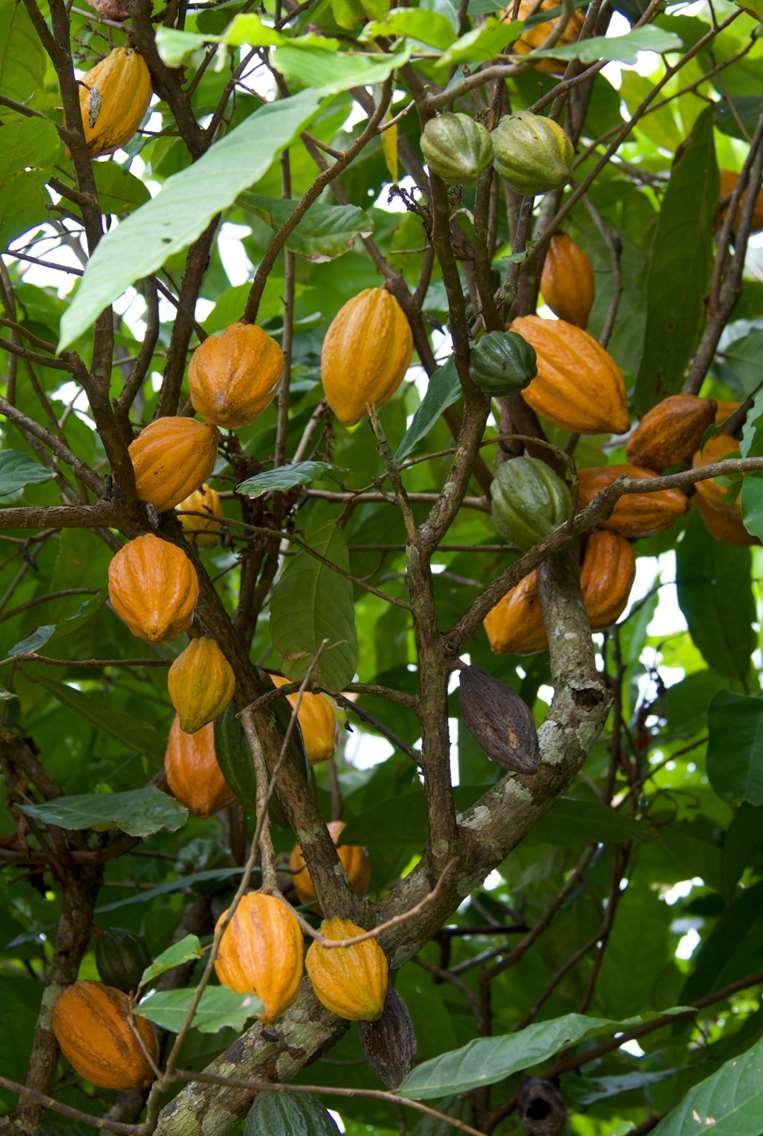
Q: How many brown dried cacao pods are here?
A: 2